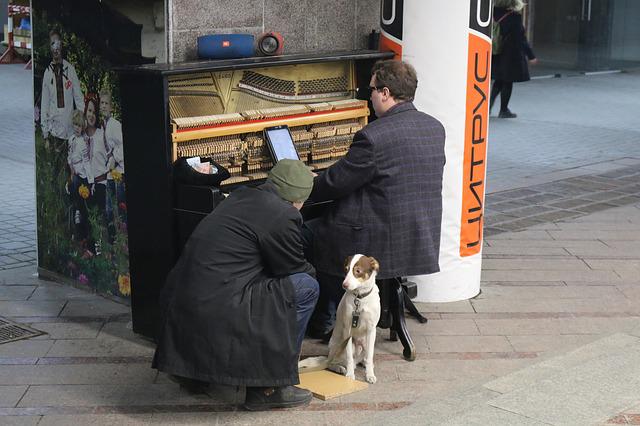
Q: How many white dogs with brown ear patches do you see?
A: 1